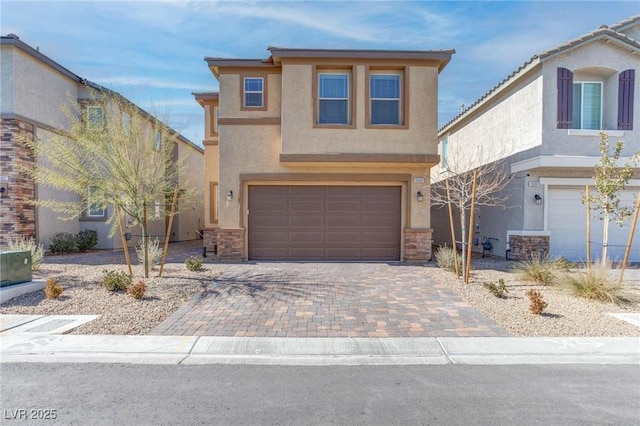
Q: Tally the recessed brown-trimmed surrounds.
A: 2